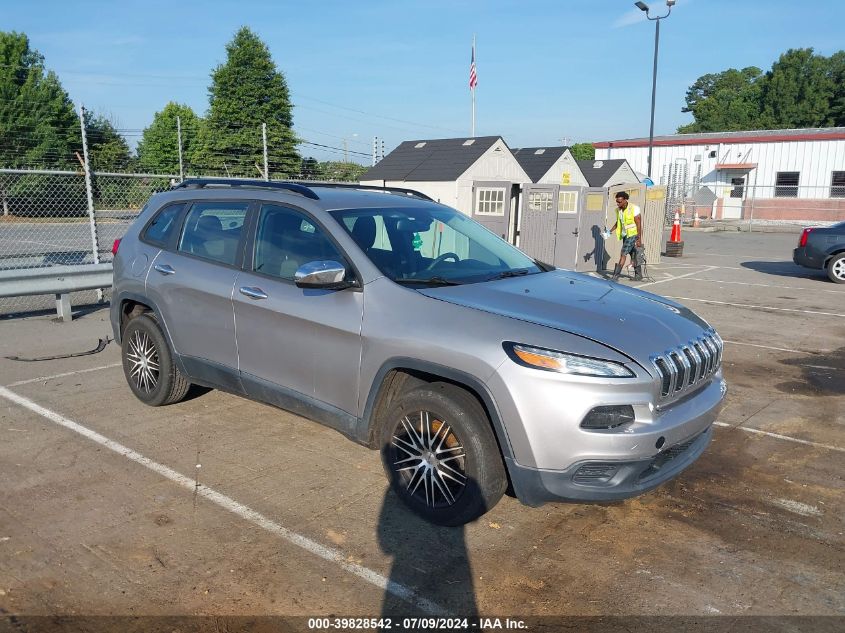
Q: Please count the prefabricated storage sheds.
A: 3